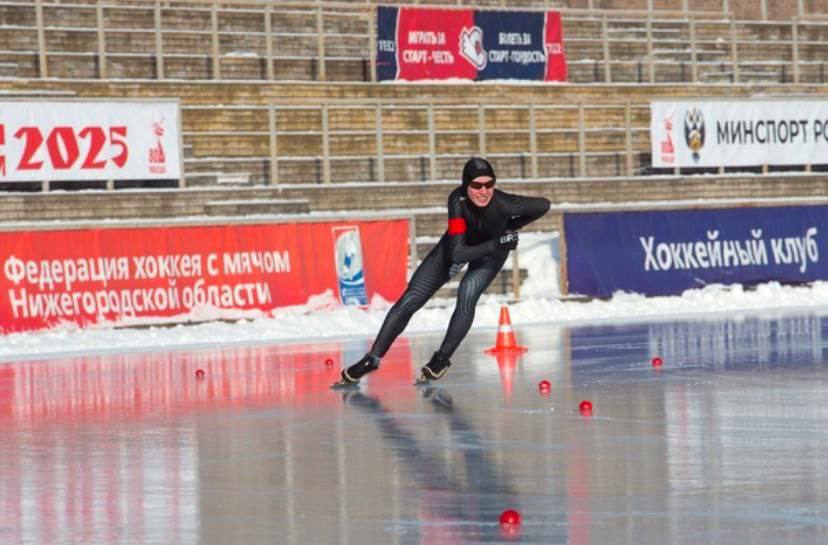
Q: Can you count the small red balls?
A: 6